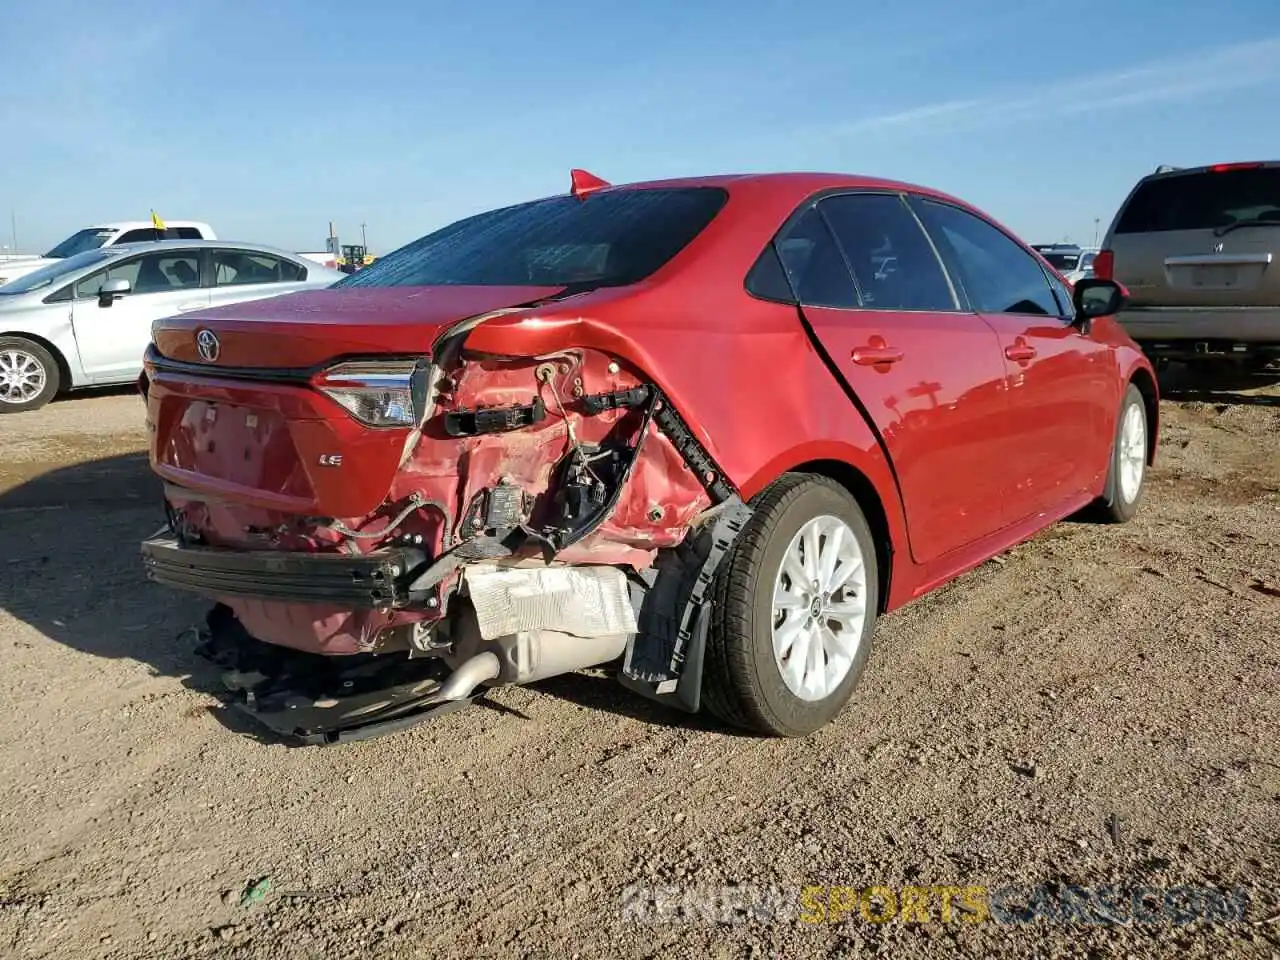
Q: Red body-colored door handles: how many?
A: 2